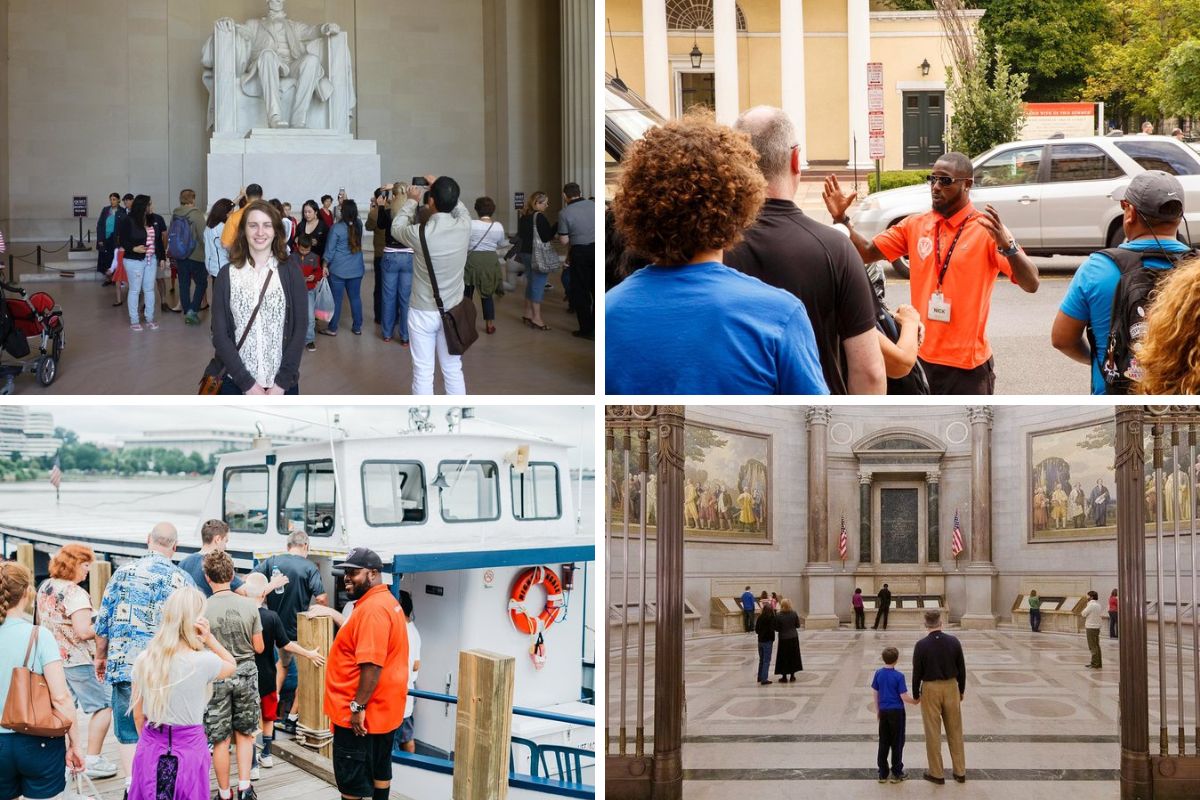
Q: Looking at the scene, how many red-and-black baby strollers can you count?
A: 1